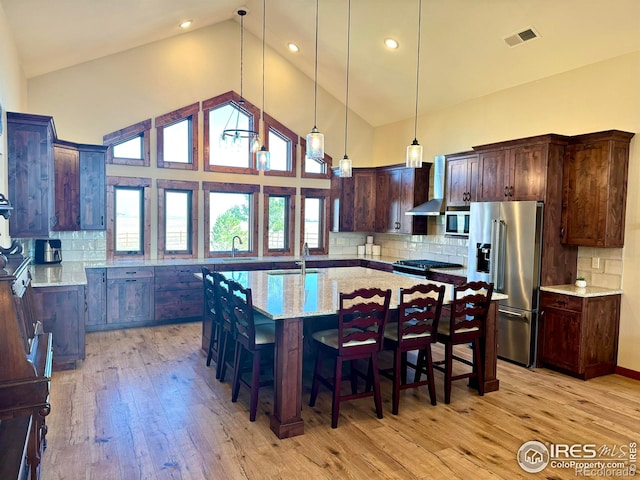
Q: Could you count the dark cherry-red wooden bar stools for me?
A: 6